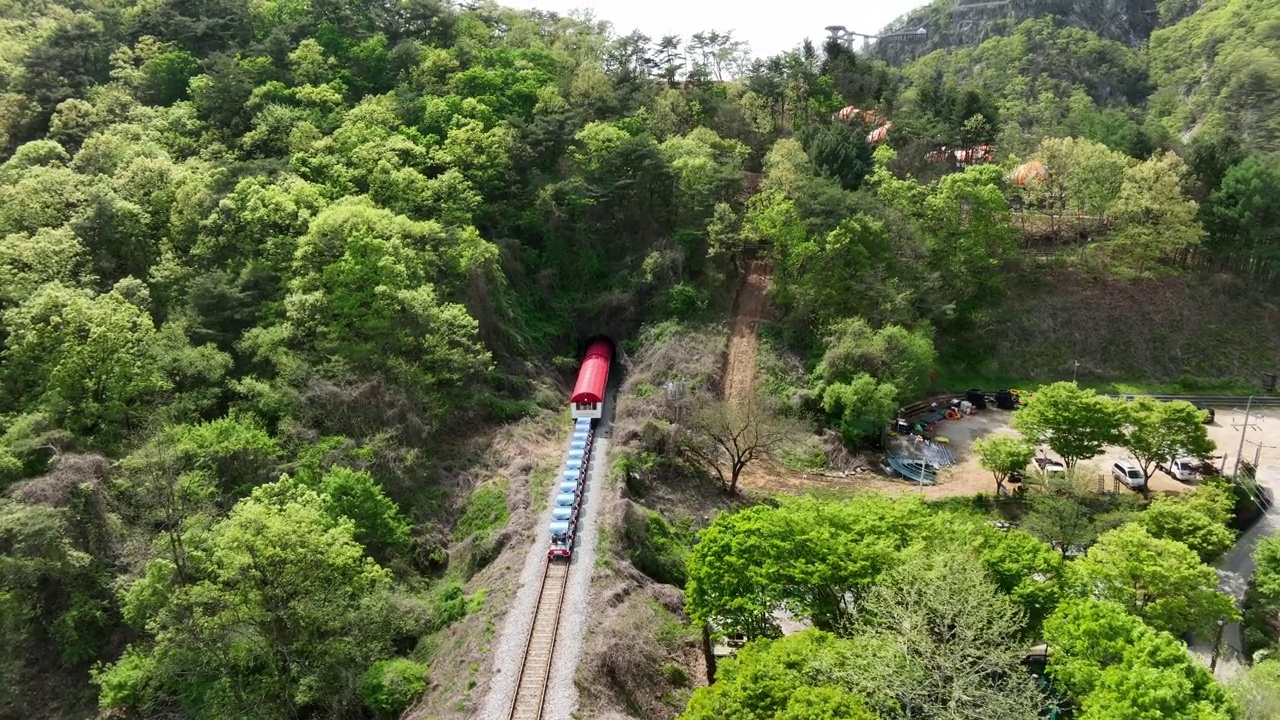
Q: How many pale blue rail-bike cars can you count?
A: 11